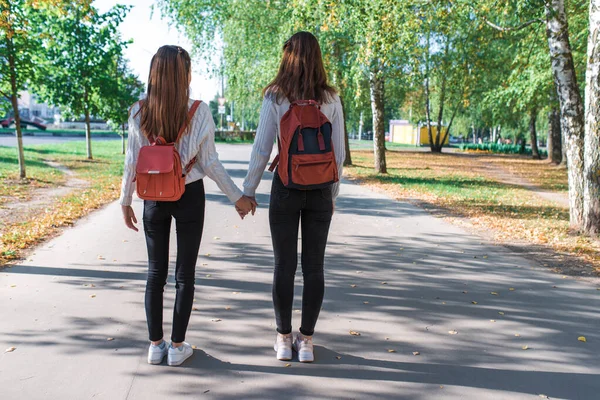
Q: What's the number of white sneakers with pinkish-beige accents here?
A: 2